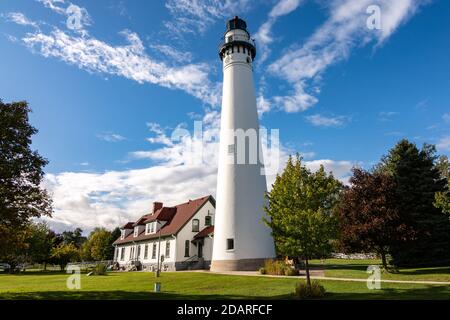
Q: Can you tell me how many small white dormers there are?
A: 3